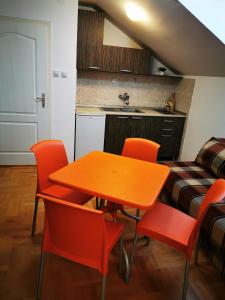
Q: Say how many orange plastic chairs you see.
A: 4